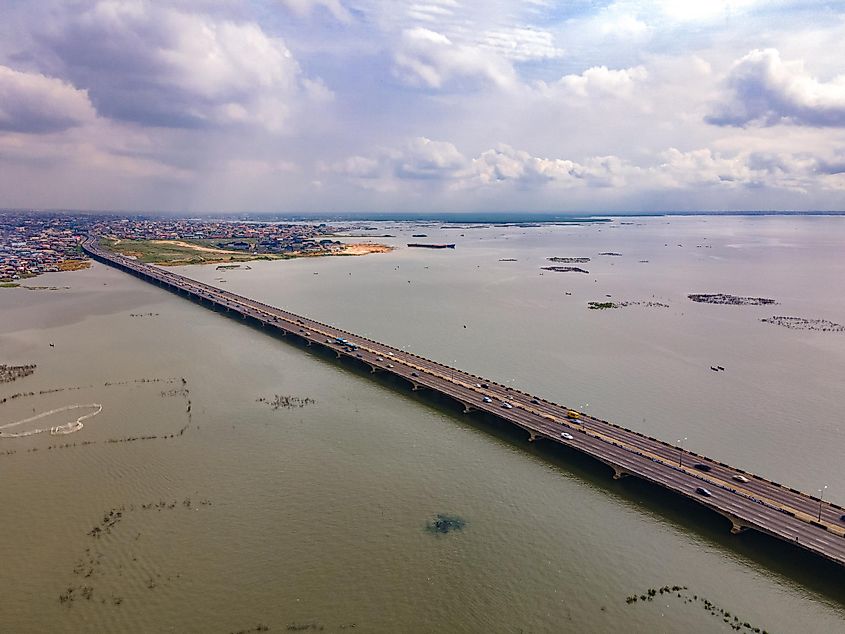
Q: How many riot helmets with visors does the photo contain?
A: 0